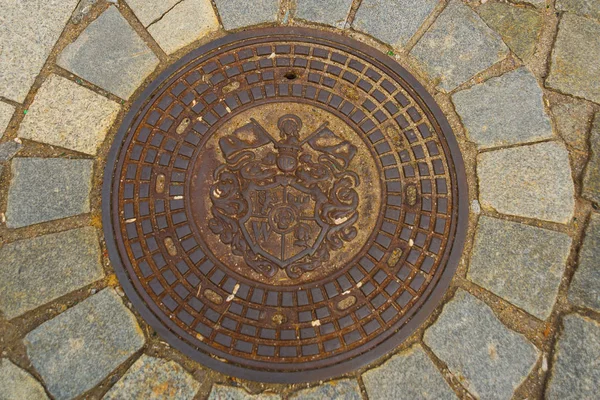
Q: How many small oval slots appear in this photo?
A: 10